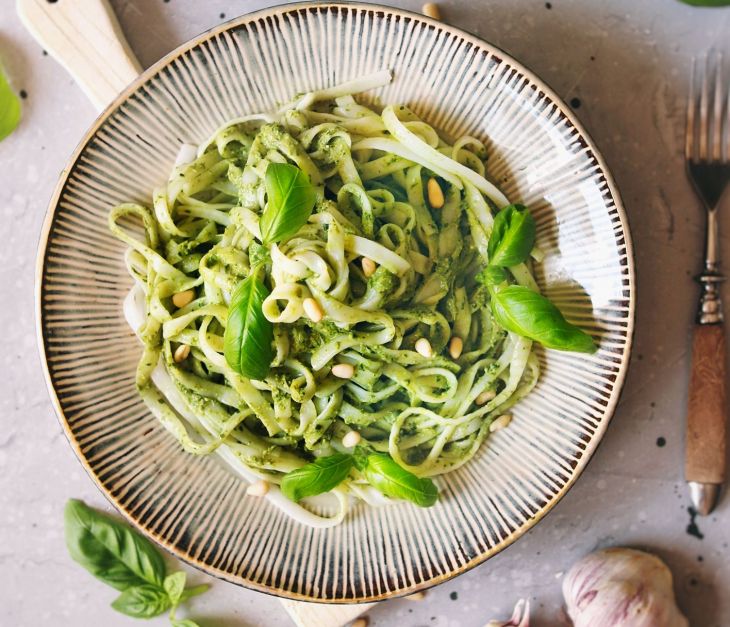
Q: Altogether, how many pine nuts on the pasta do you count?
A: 12